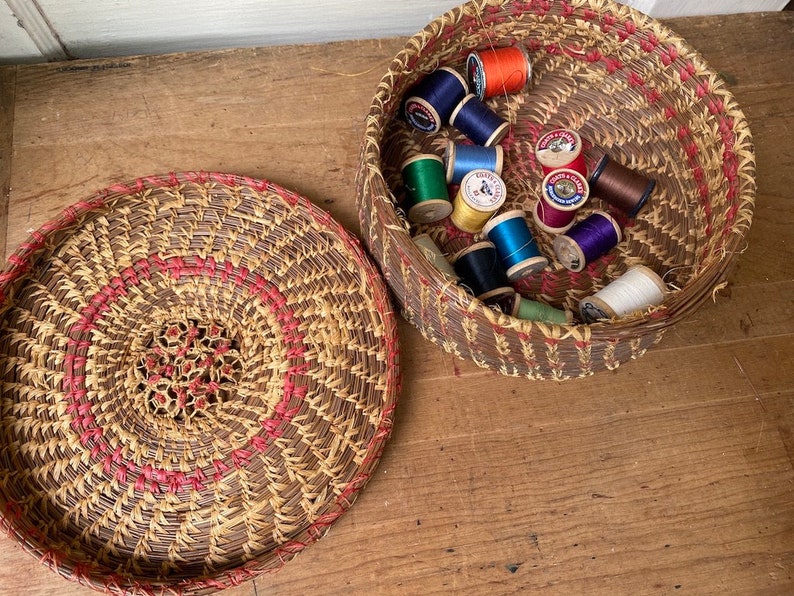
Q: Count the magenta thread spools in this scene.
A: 1